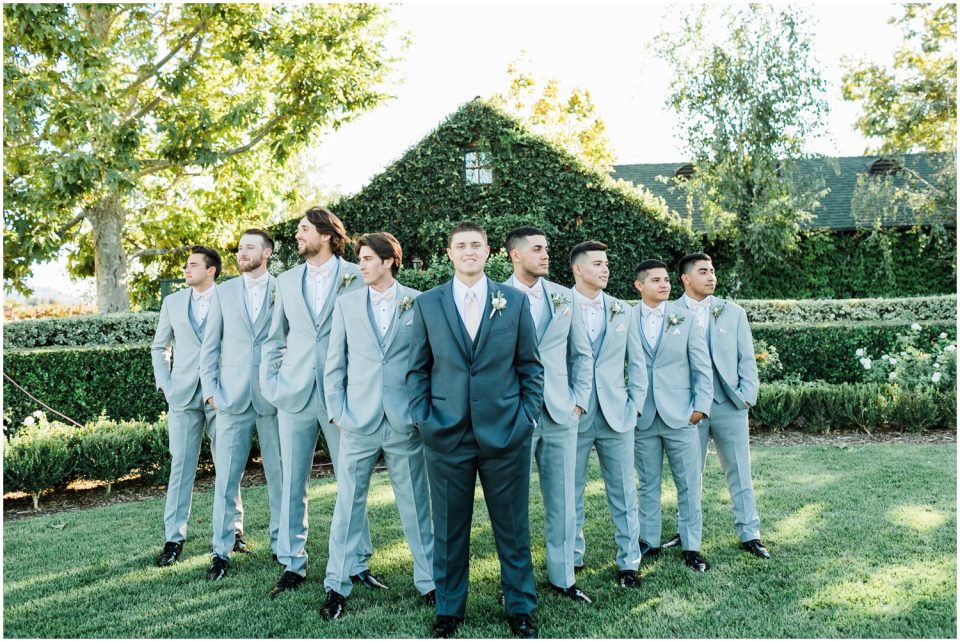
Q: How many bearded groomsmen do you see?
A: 2